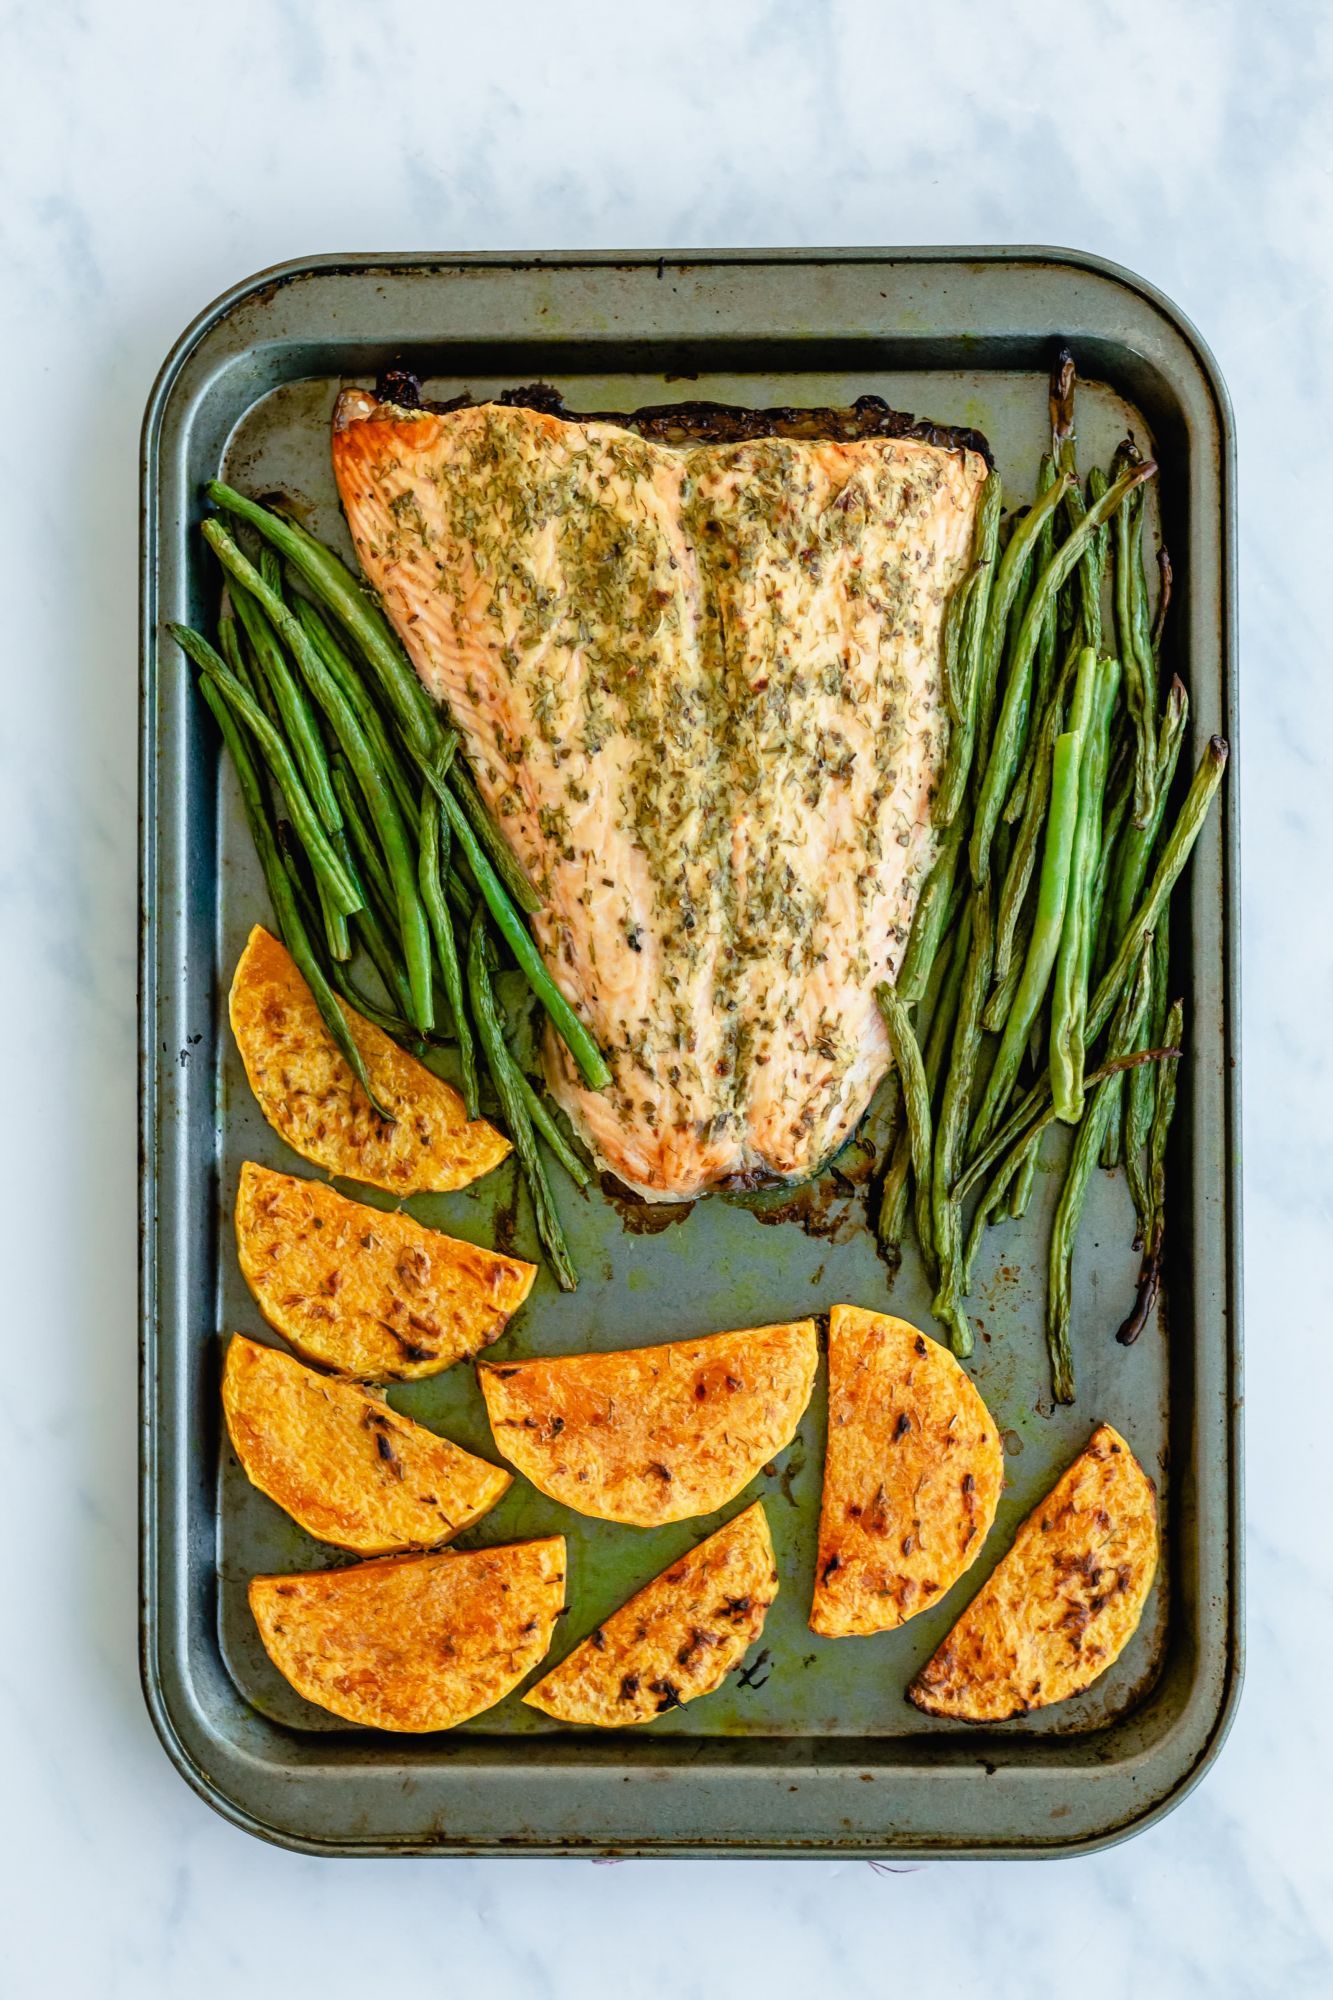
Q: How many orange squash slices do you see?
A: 8